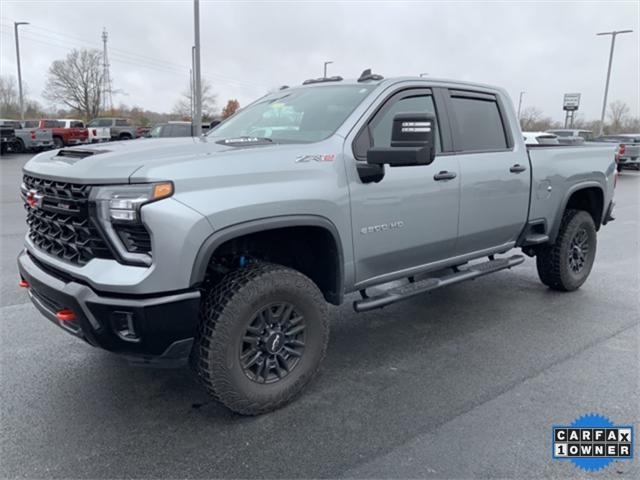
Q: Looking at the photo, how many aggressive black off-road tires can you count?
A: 2